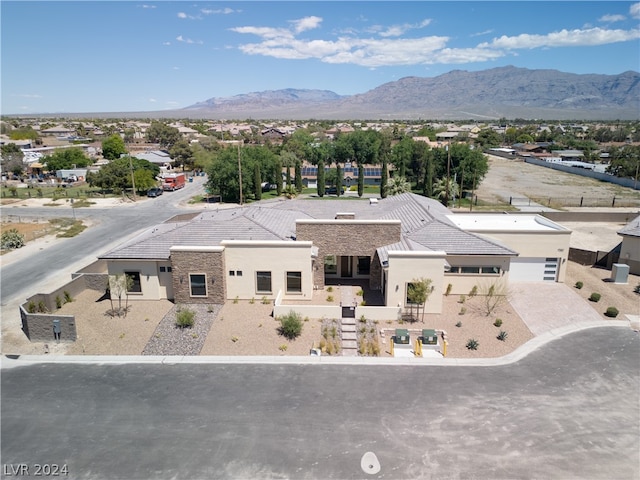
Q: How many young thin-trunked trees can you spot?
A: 3